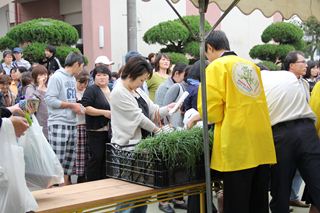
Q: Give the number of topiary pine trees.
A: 3